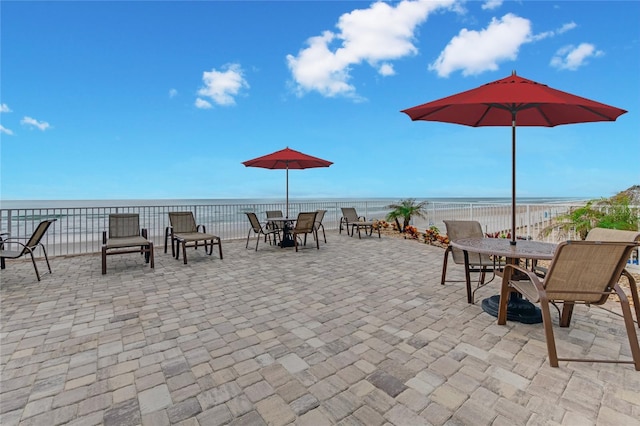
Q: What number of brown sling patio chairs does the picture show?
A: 11